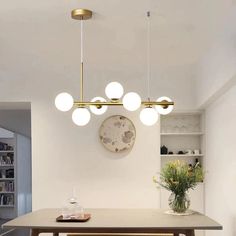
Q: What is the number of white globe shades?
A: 7